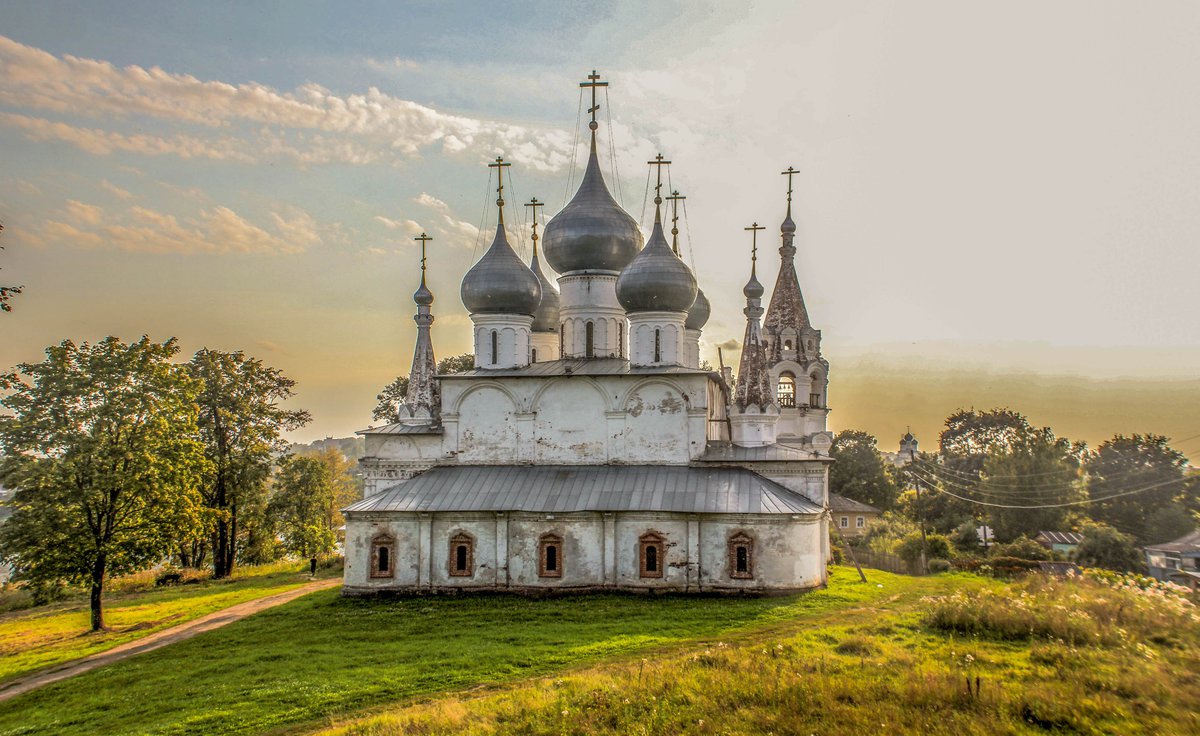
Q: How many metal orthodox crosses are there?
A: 8